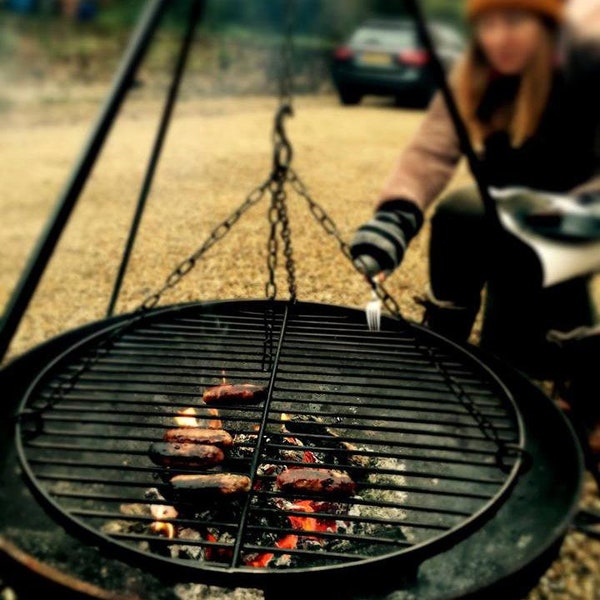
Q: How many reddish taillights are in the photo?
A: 2